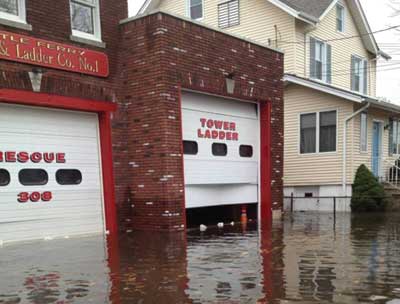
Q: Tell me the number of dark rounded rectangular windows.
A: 6